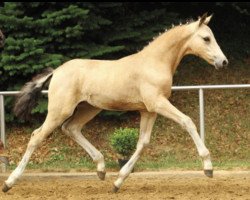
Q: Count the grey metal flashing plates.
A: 0